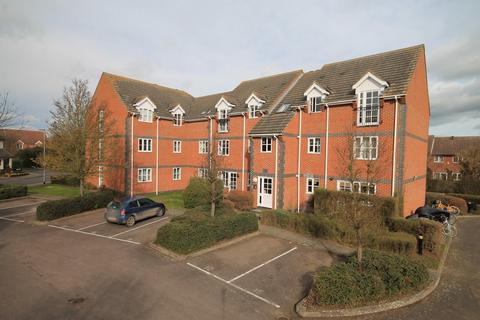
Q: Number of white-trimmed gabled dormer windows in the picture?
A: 6